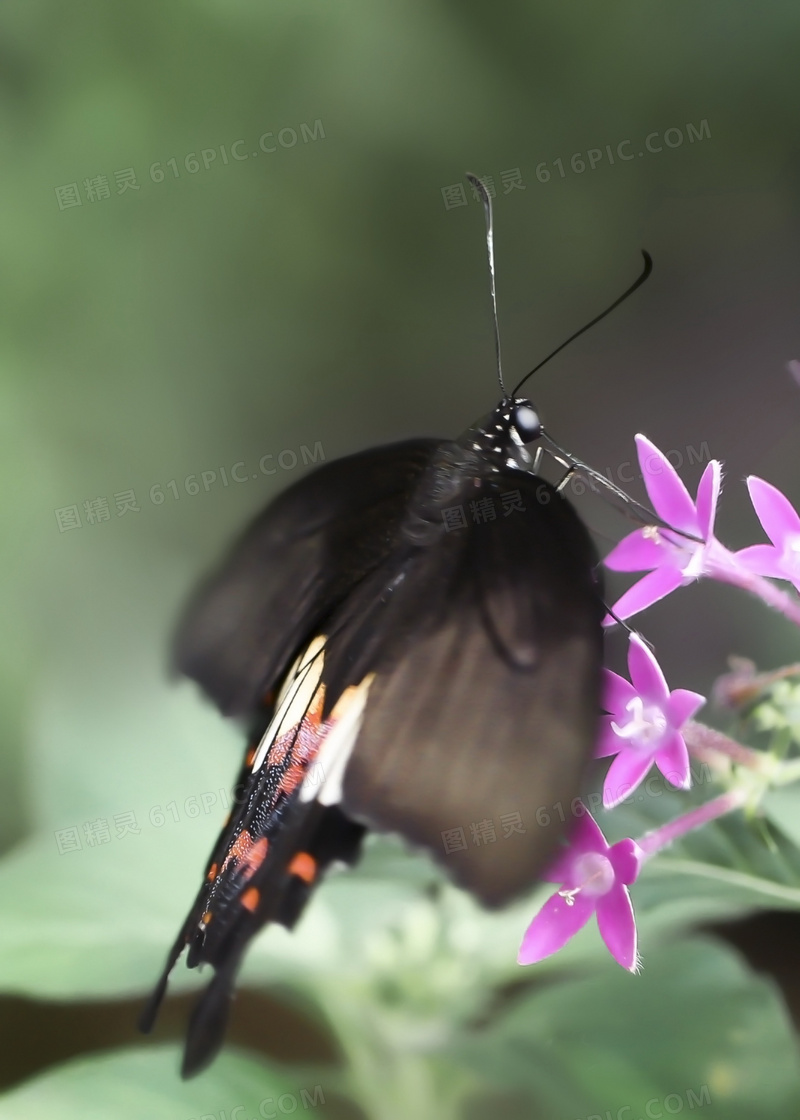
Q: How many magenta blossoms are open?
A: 4